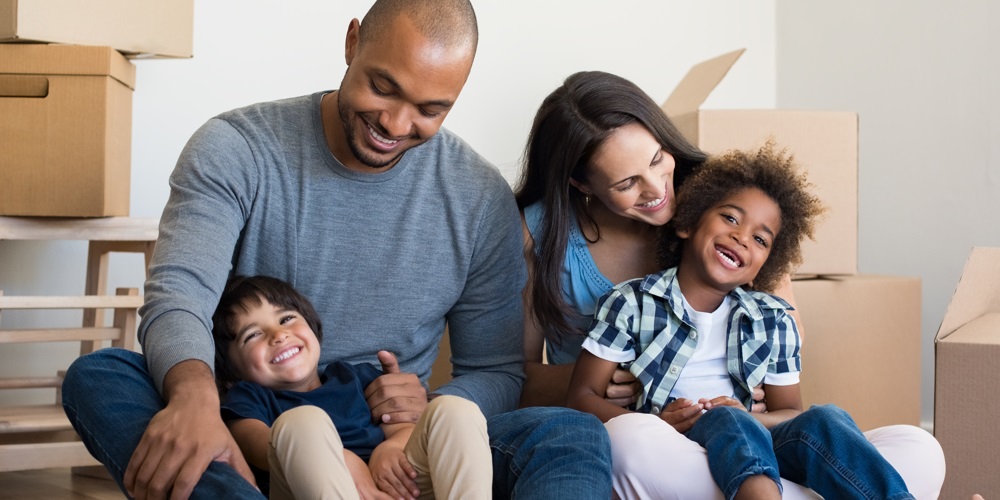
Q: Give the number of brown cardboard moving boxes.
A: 5